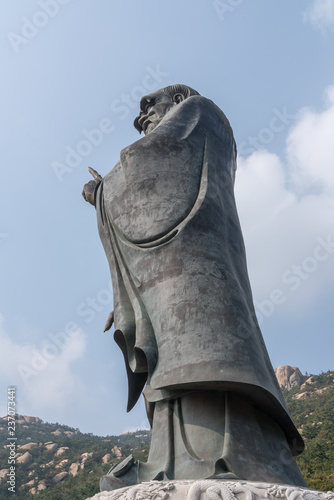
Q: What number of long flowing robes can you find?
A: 1